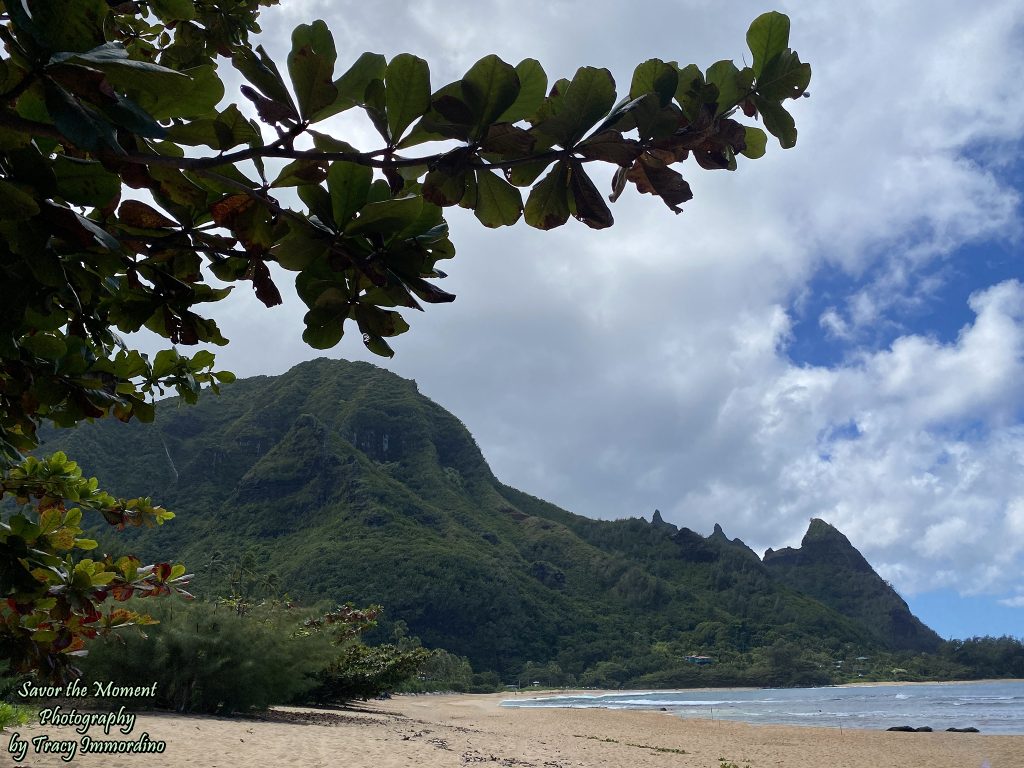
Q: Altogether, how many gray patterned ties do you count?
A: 0